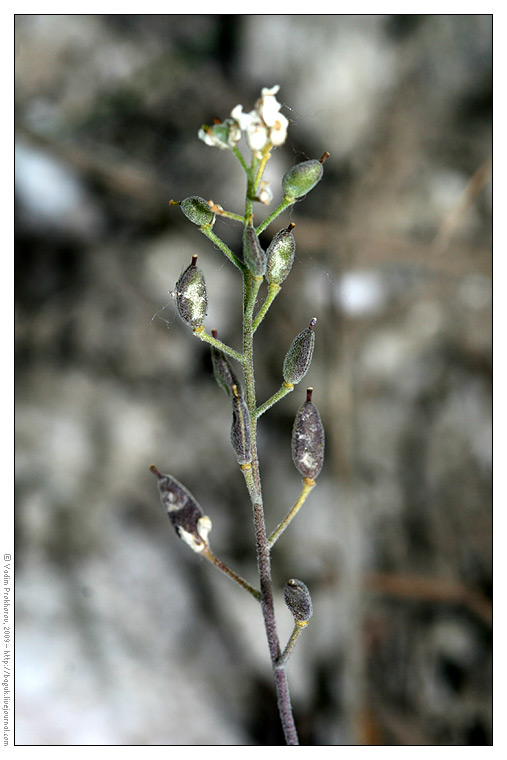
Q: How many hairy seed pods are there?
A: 11